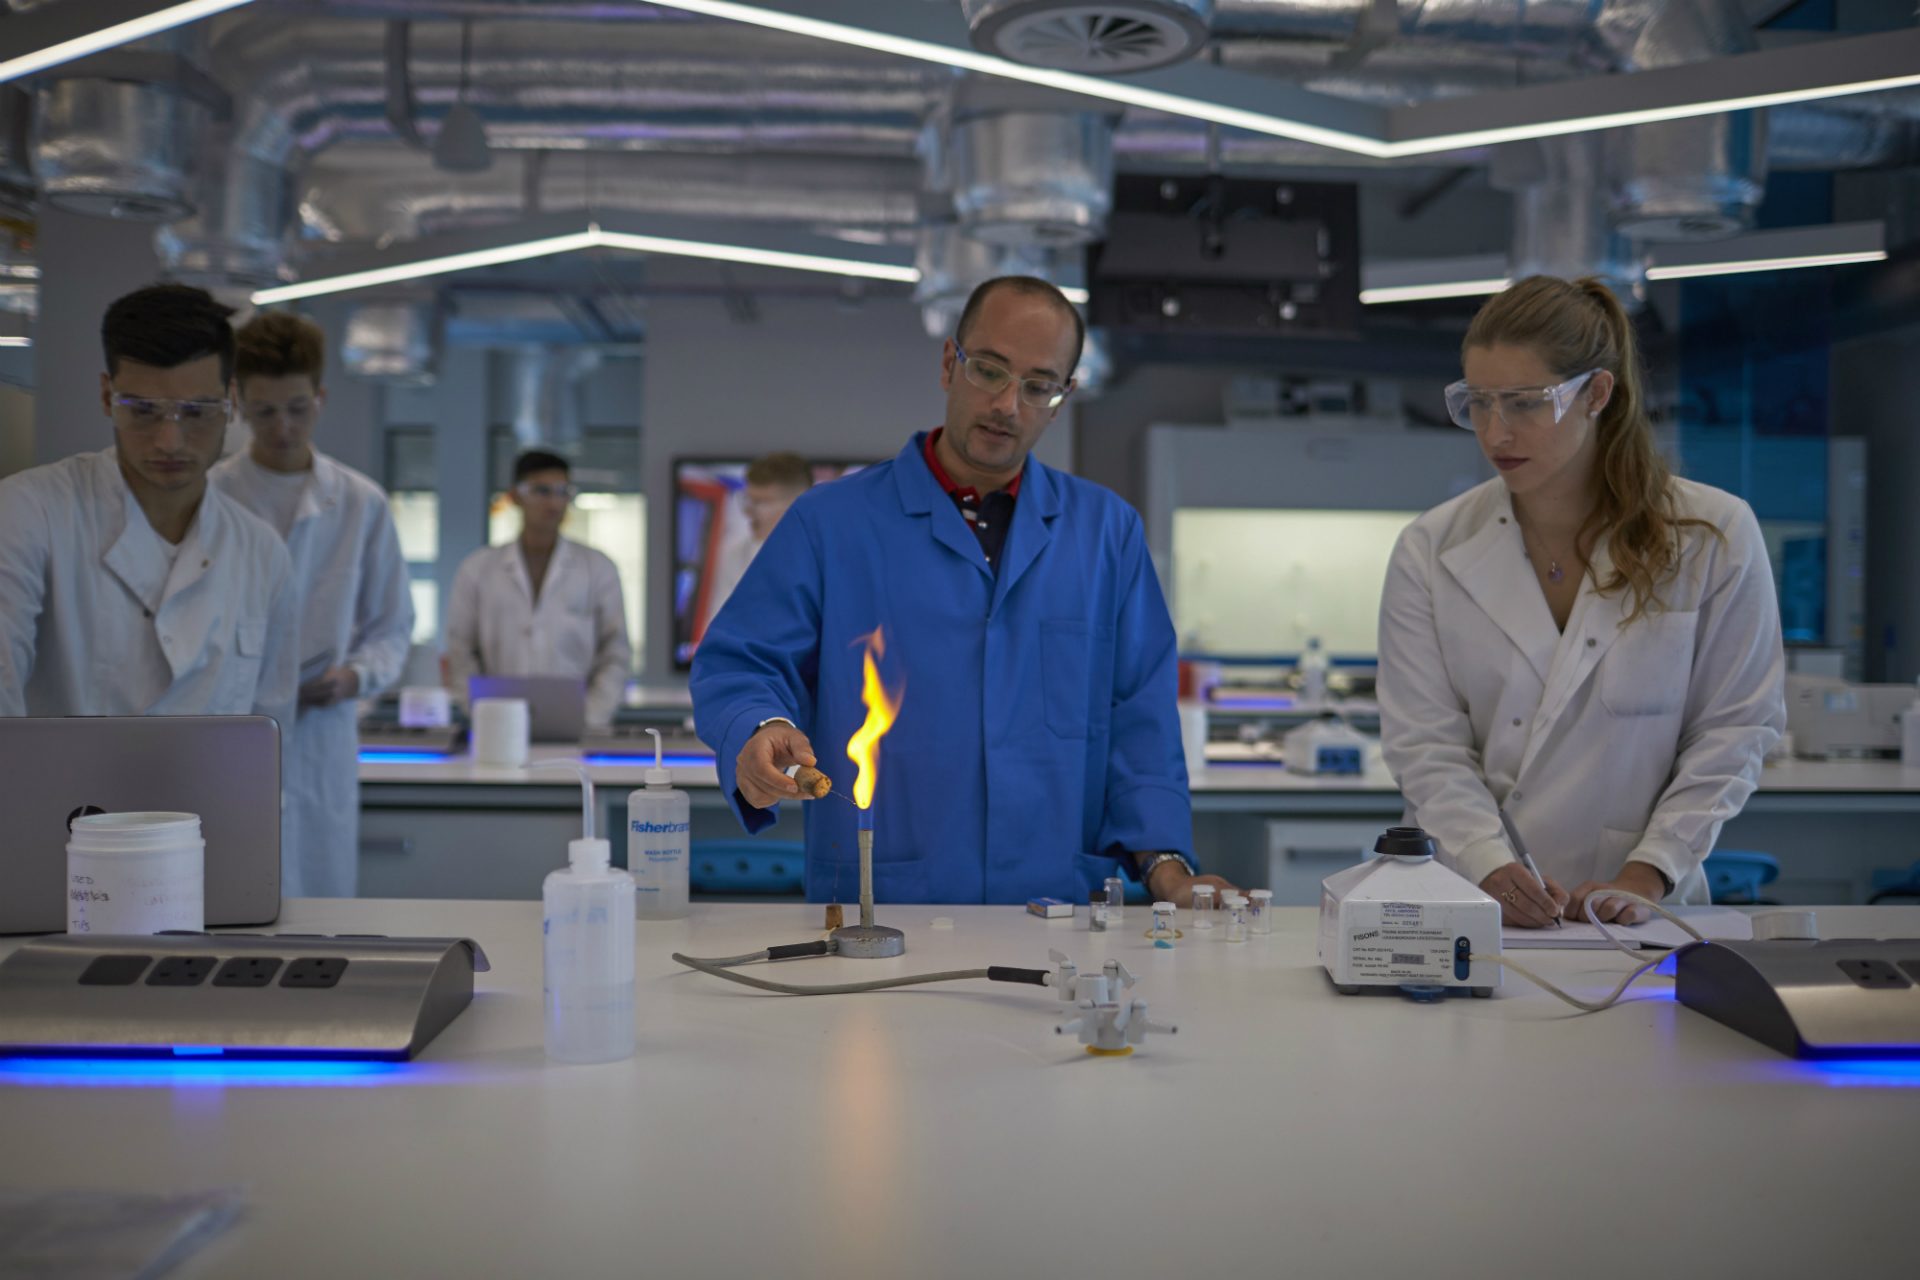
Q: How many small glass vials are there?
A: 7